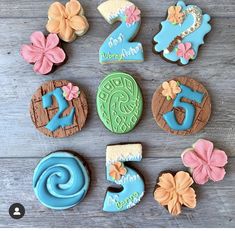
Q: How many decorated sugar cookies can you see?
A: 11